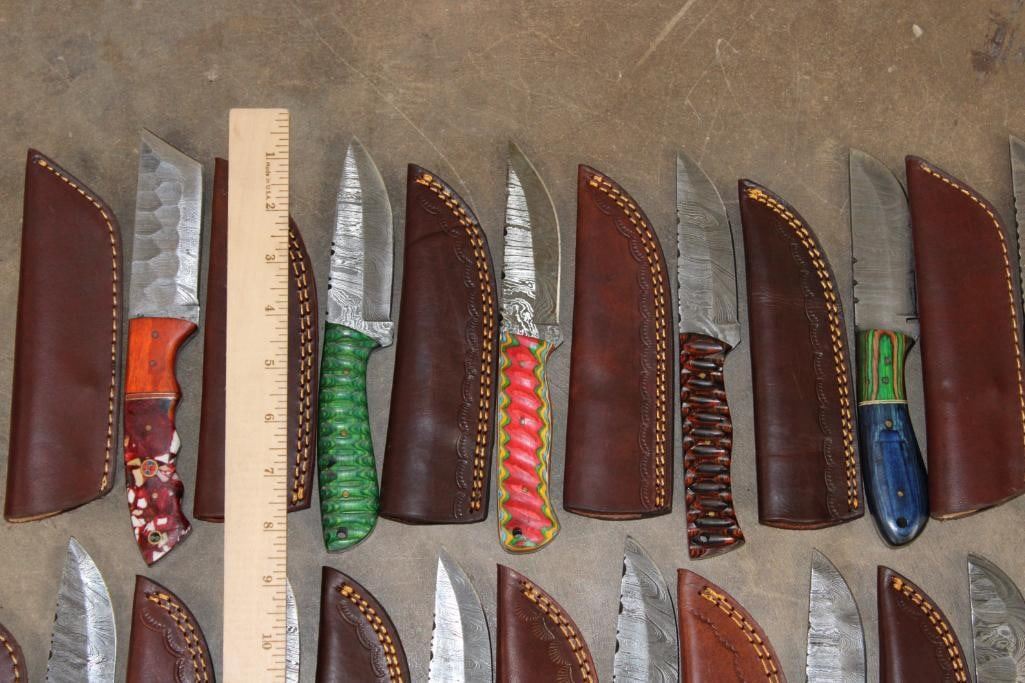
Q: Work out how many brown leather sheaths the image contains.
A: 12